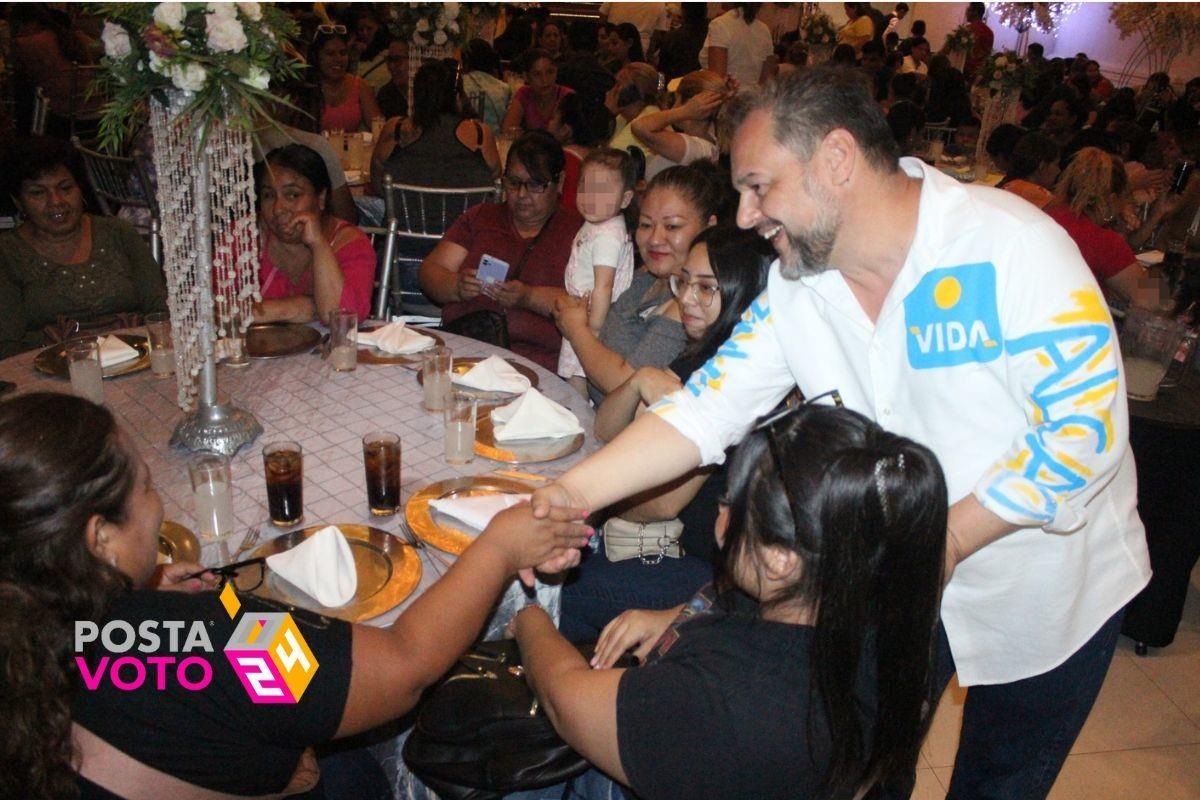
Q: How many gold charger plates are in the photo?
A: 8